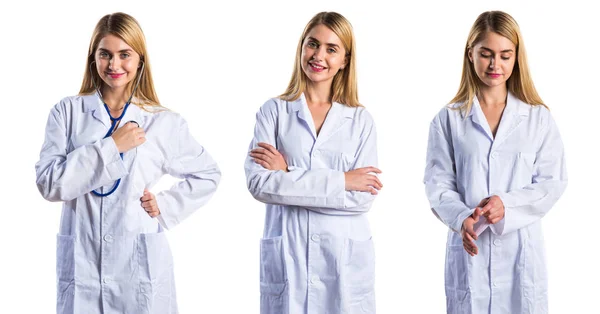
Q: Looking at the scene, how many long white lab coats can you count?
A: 3